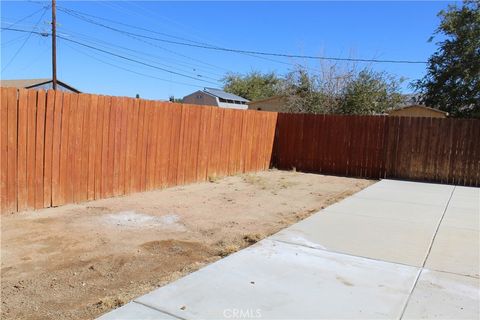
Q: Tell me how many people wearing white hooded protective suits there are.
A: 0